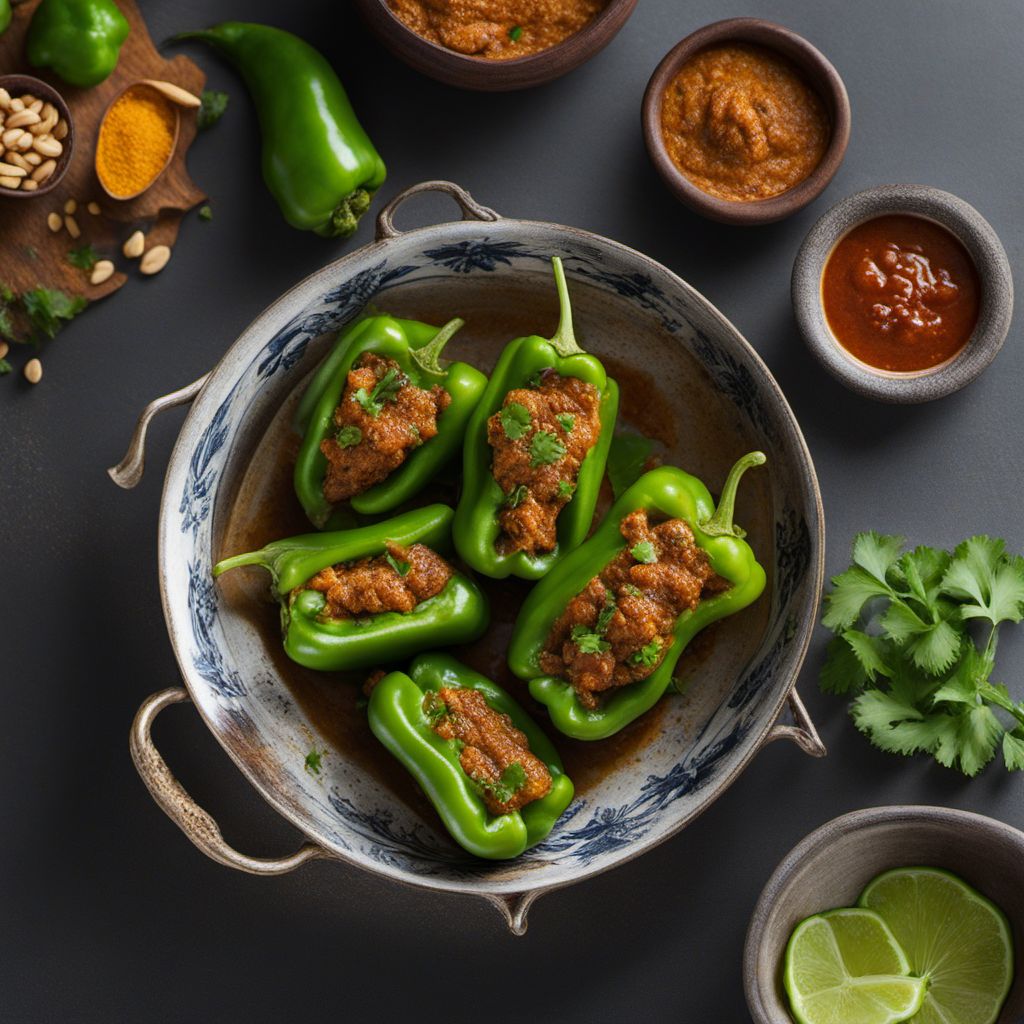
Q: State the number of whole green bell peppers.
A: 2